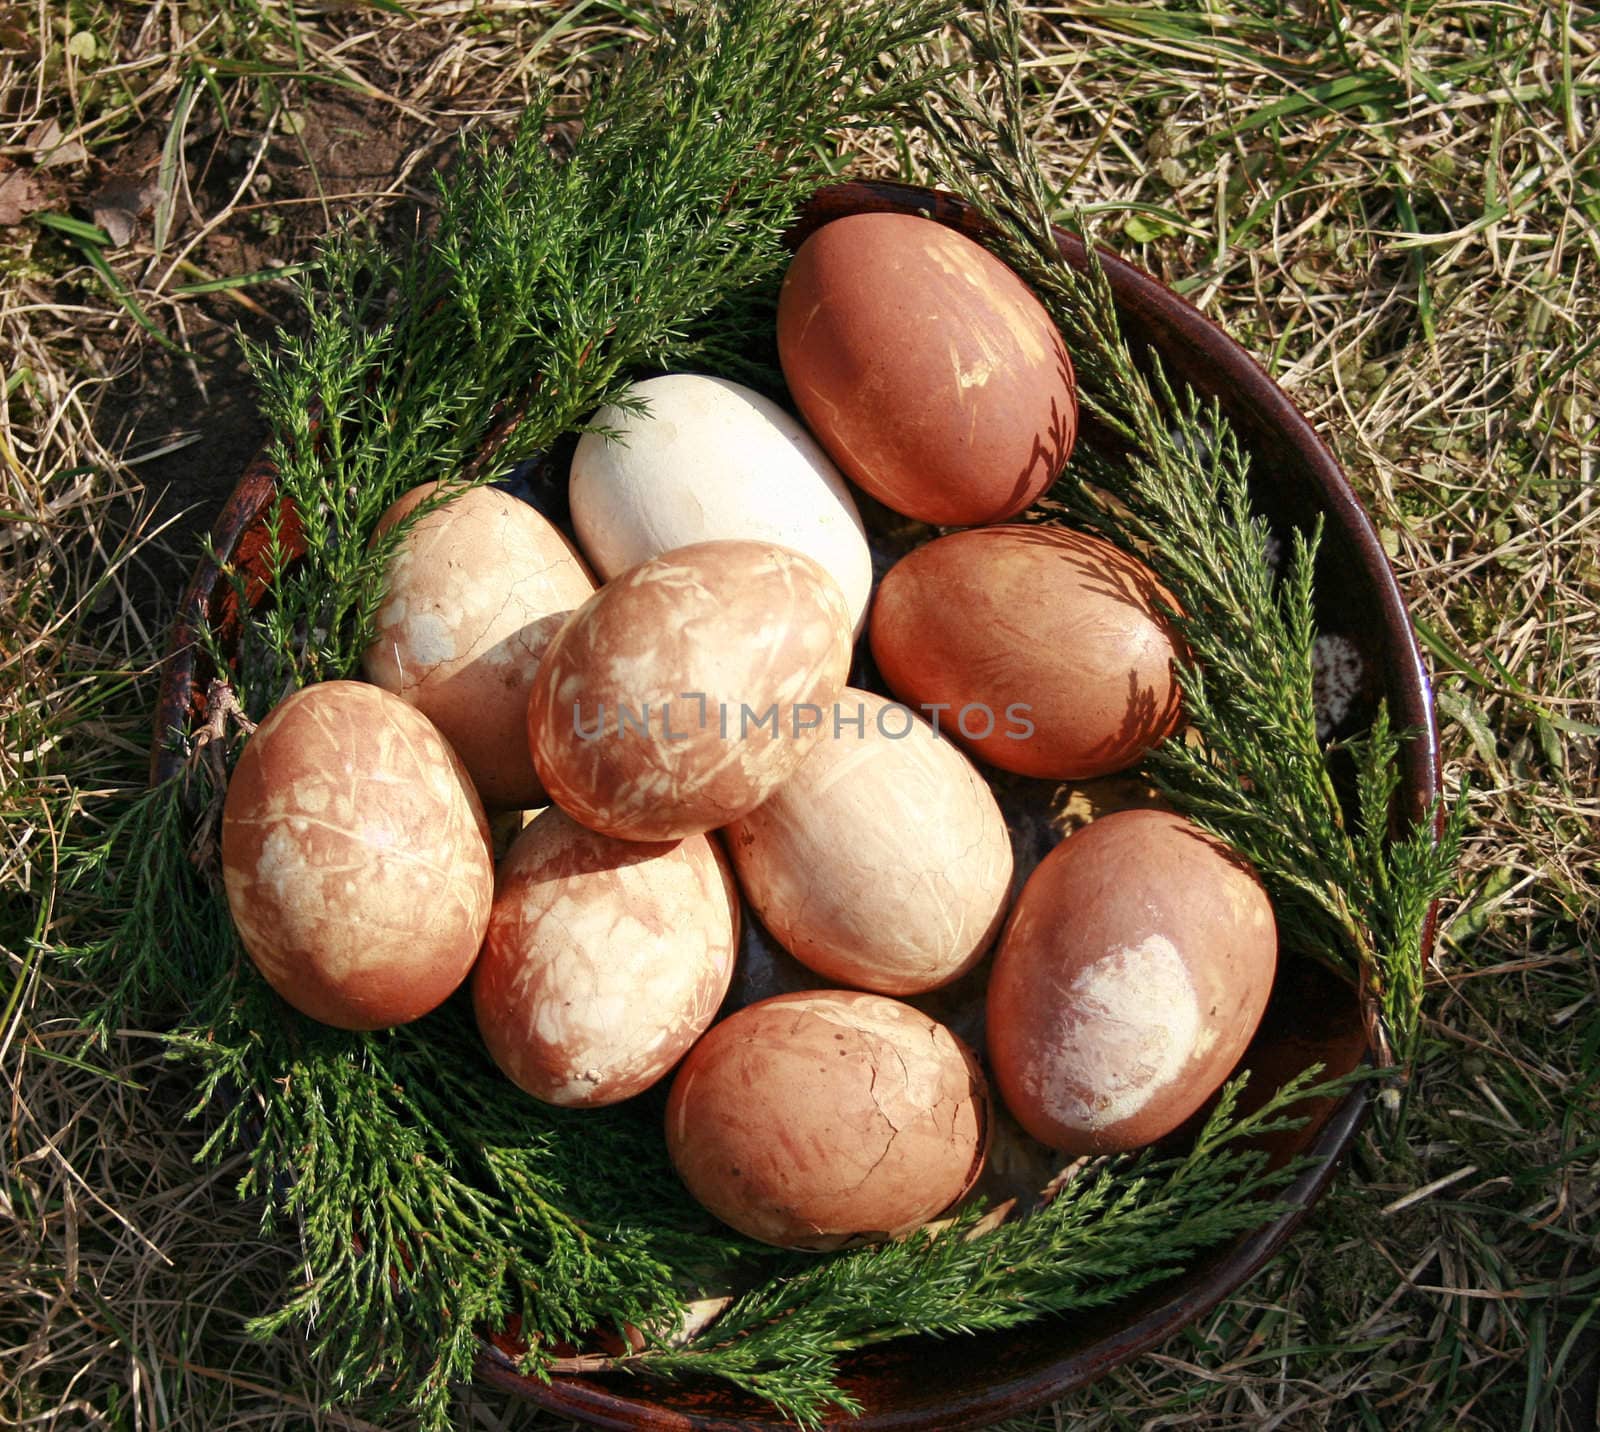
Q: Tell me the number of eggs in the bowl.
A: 10